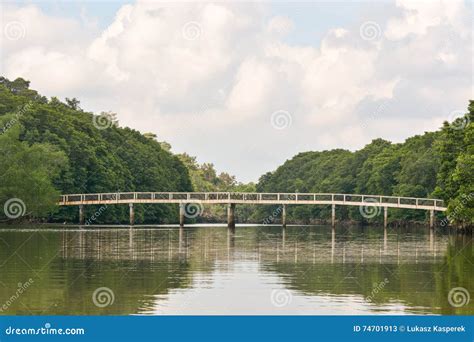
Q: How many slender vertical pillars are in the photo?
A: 8